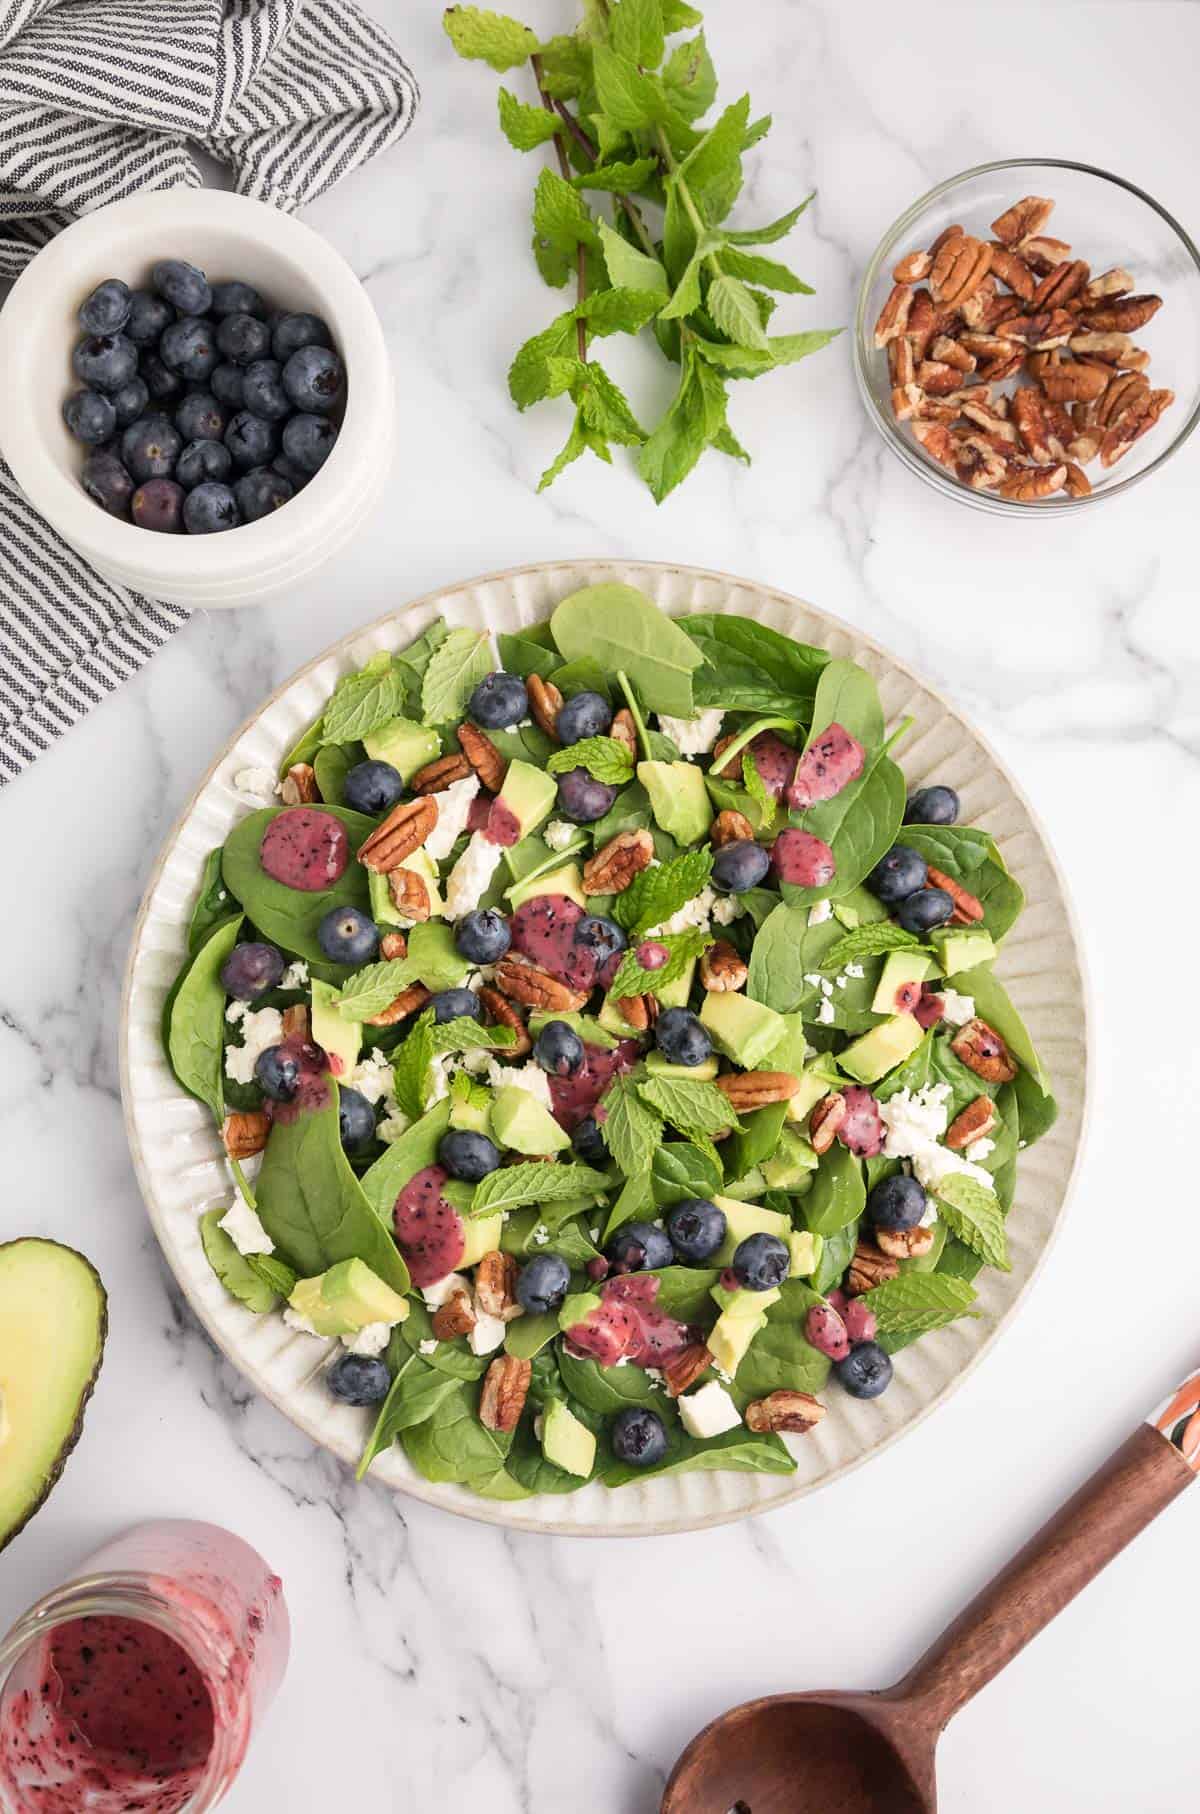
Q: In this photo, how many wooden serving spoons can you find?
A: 1